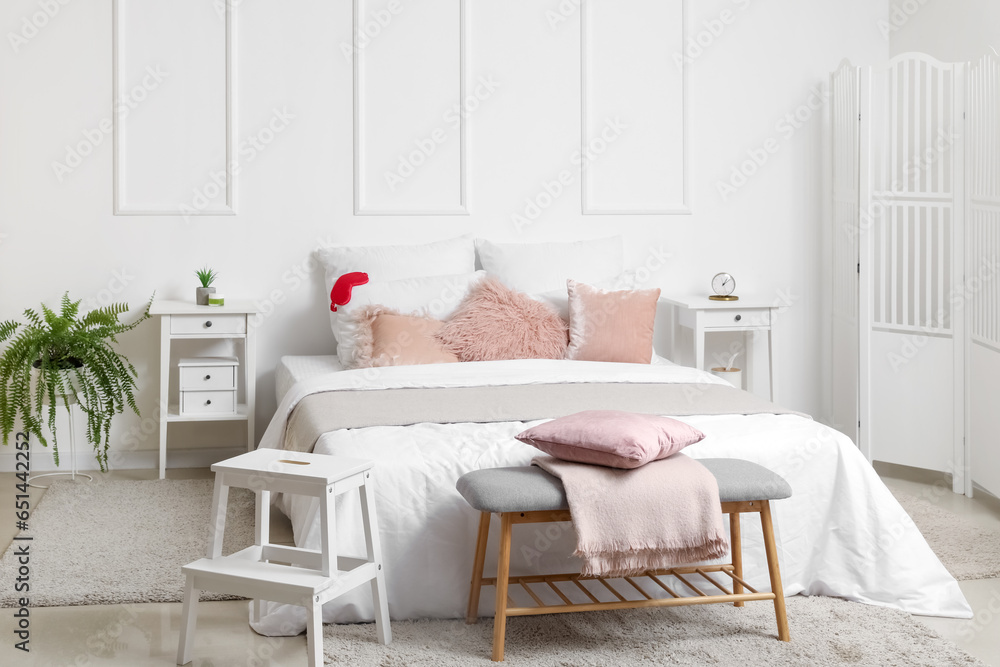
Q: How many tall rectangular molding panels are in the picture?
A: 3